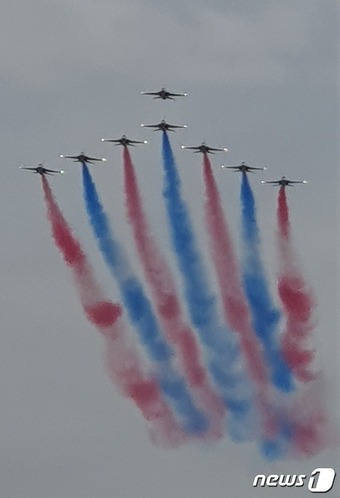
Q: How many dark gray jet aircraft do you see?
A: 8